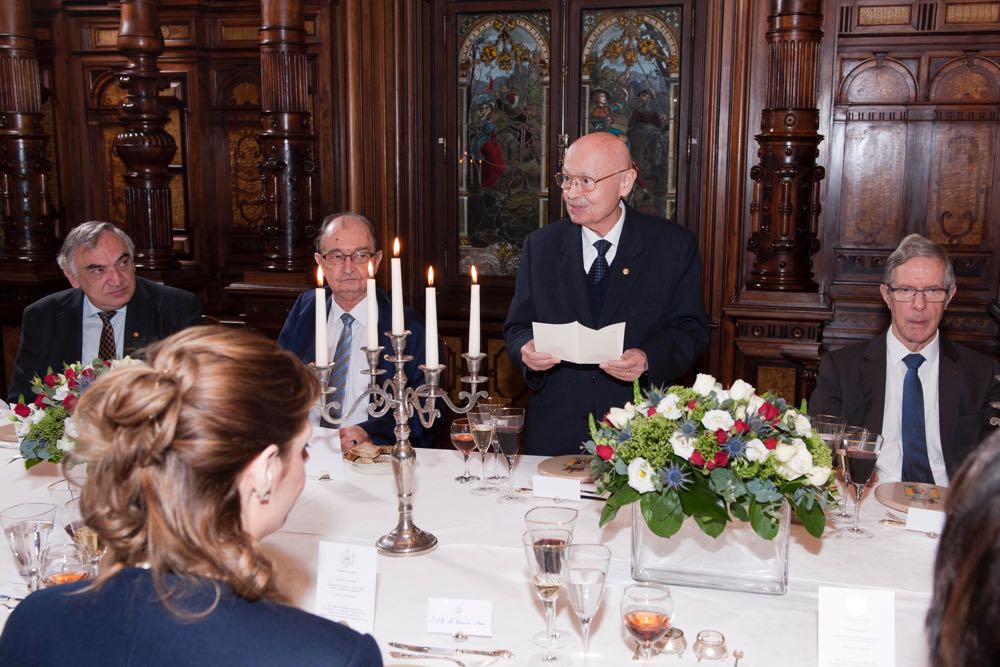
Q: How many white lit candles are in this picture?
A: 5